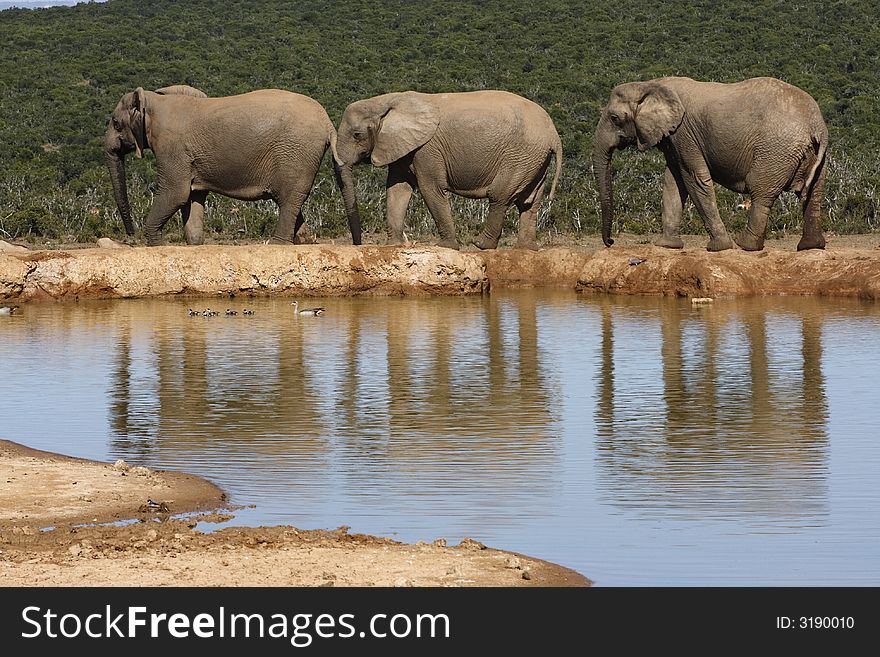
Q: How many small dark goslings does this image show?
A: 5